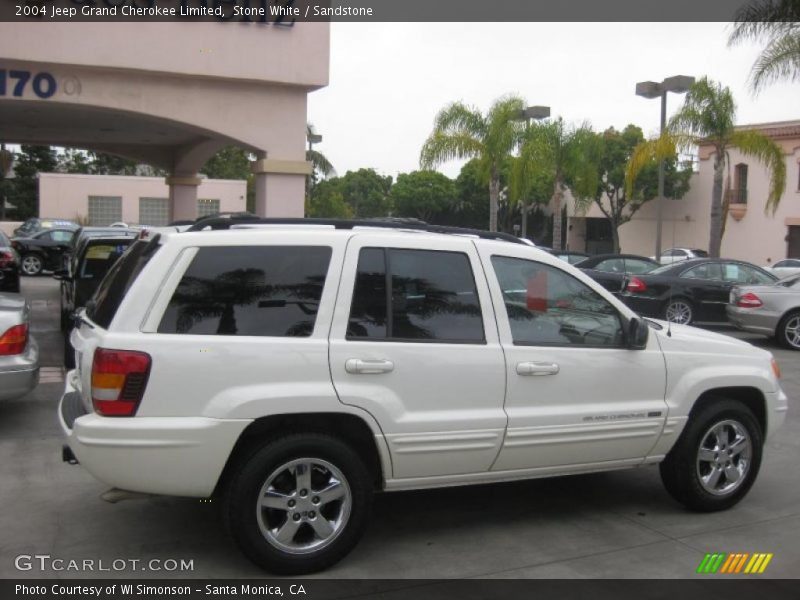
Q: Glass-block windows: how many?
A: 3